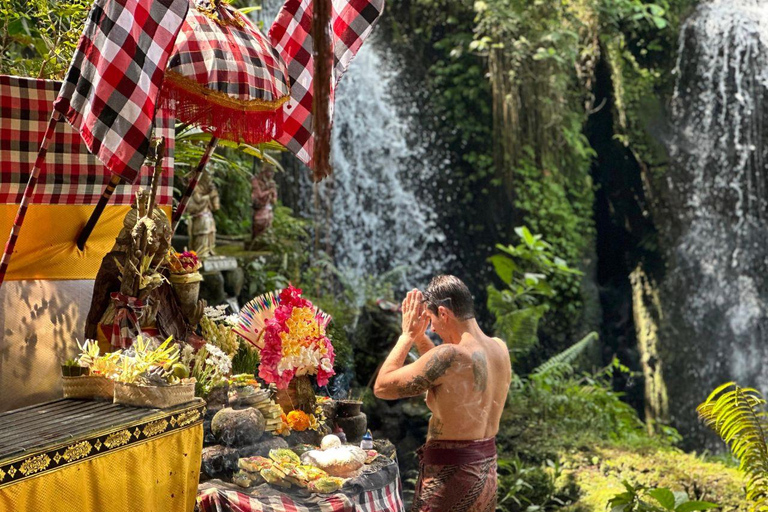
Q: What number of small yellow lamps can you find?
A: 0